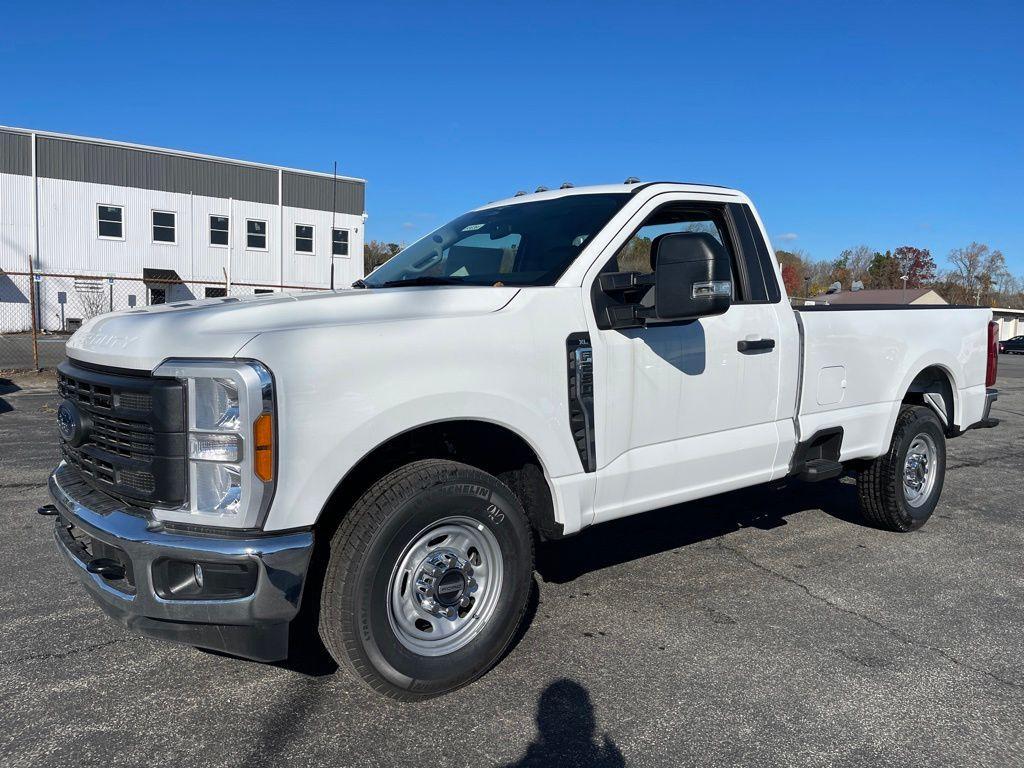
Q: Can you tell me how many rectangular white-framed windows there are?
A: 6